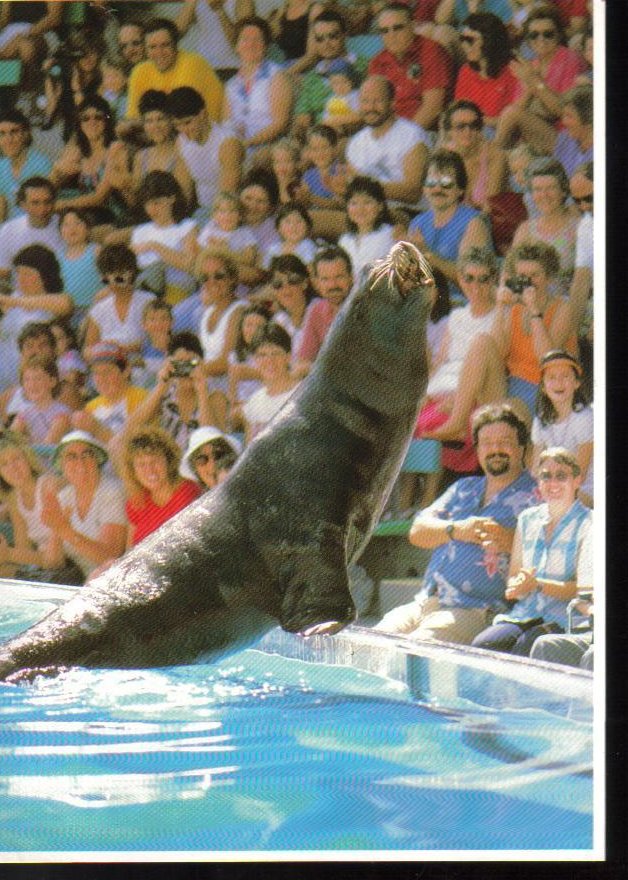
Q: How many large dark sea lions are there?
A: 1